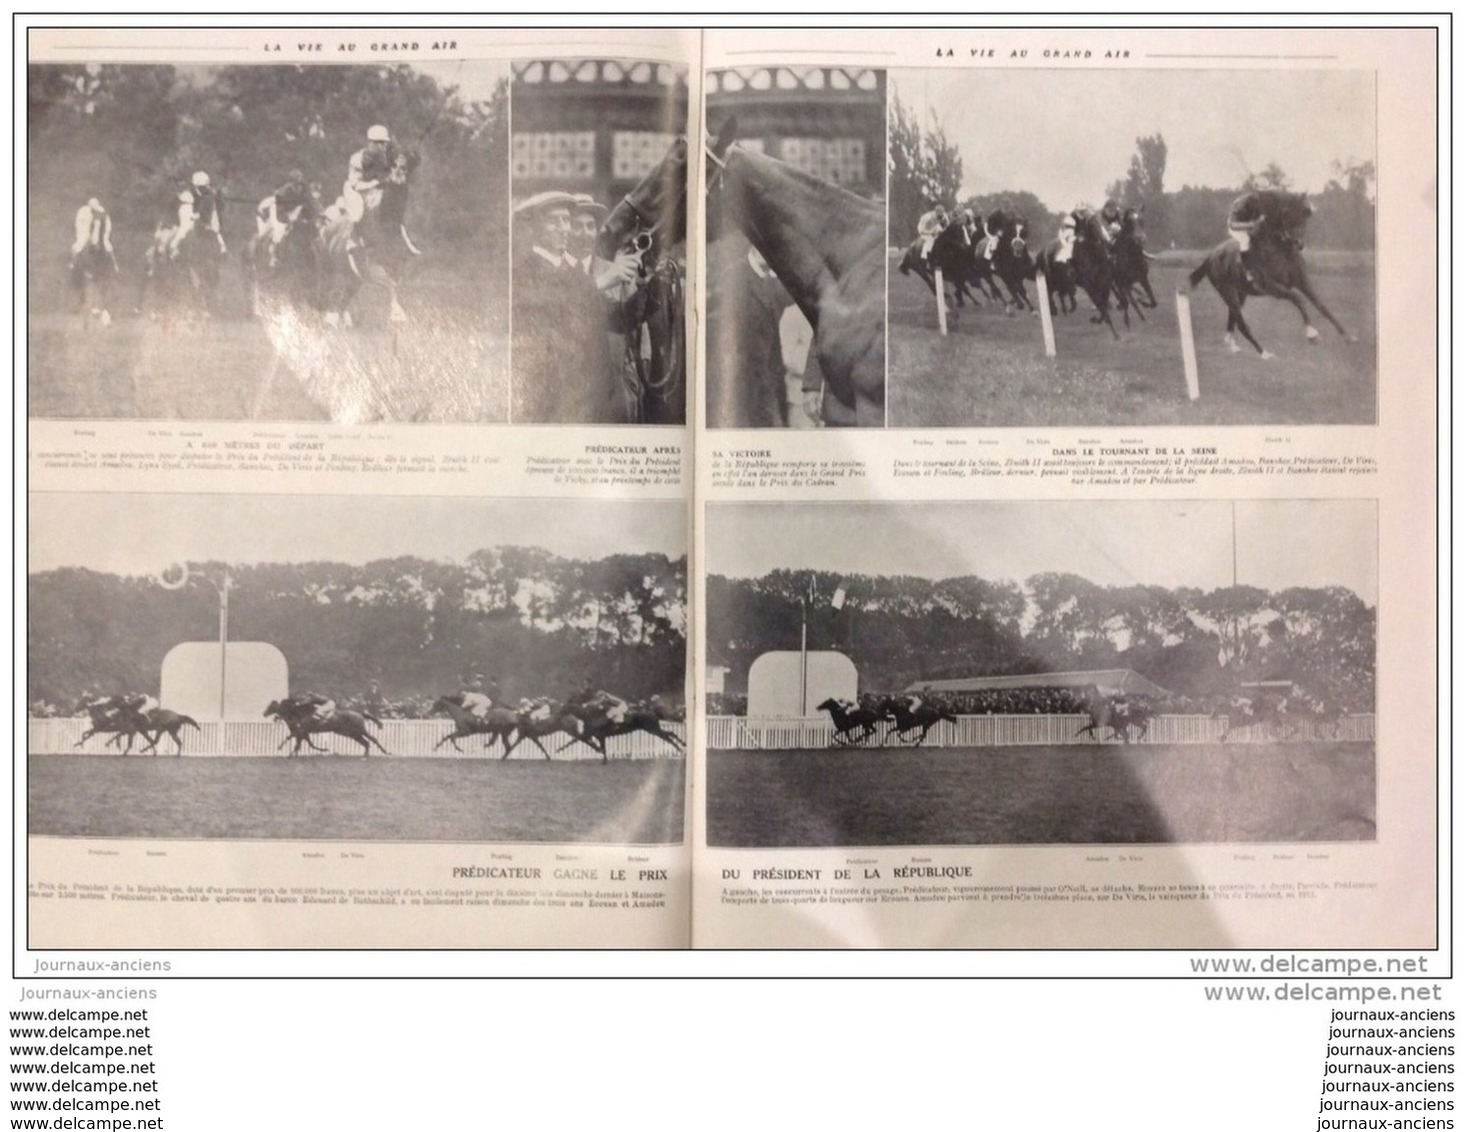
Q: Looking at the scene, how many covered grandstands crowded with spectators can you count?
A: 1